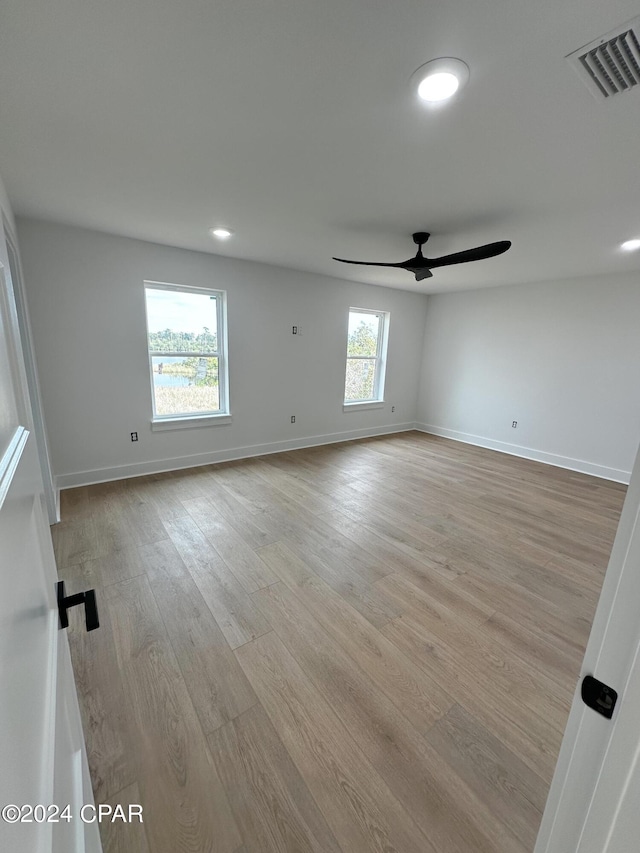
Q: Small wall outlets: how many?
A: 5